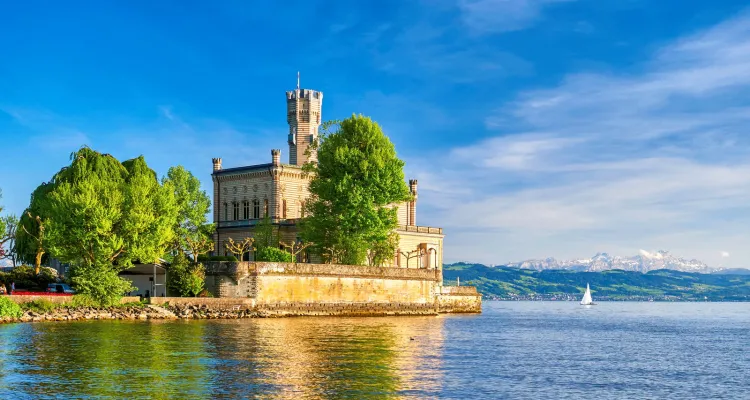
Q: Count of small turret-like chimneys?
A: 3